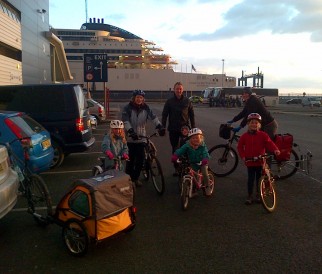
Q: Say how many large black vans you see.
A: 1